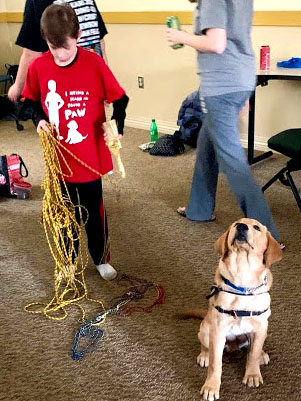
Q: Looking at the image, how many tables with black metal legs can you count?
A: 1